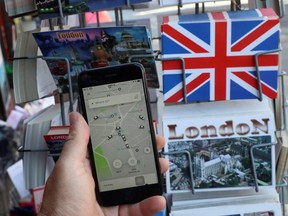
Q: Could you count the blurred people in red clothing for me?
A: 0